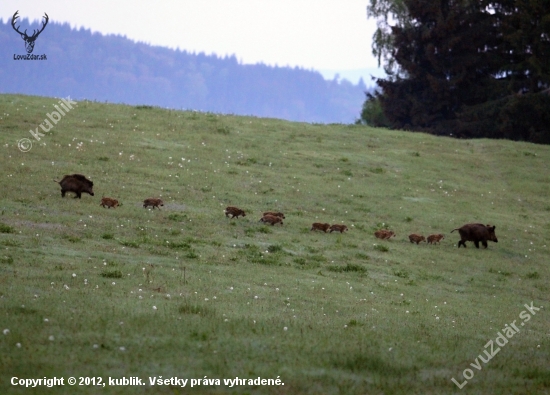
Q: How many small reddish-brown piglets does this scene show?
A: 10